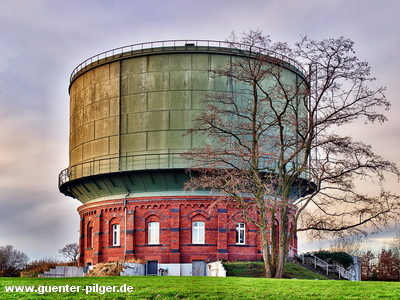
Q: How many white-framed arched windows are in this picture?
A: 4